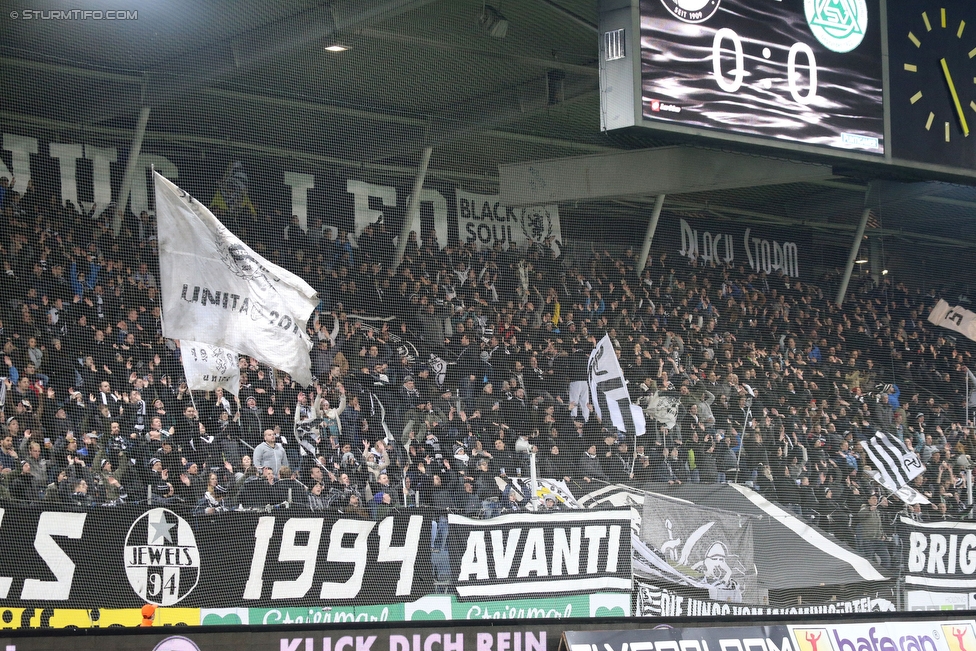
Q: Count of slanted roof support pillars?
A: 4